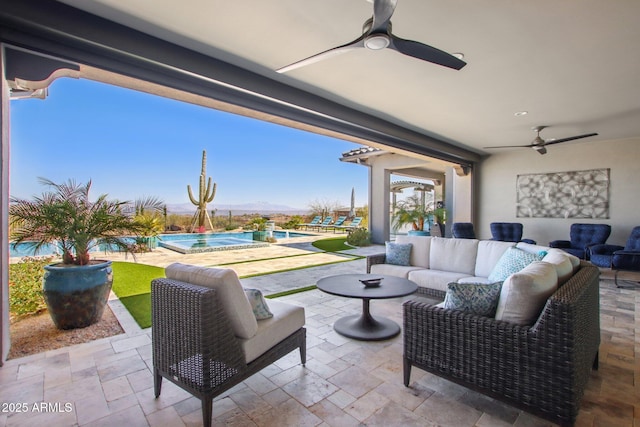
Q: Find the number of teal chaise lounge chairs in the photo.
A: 4